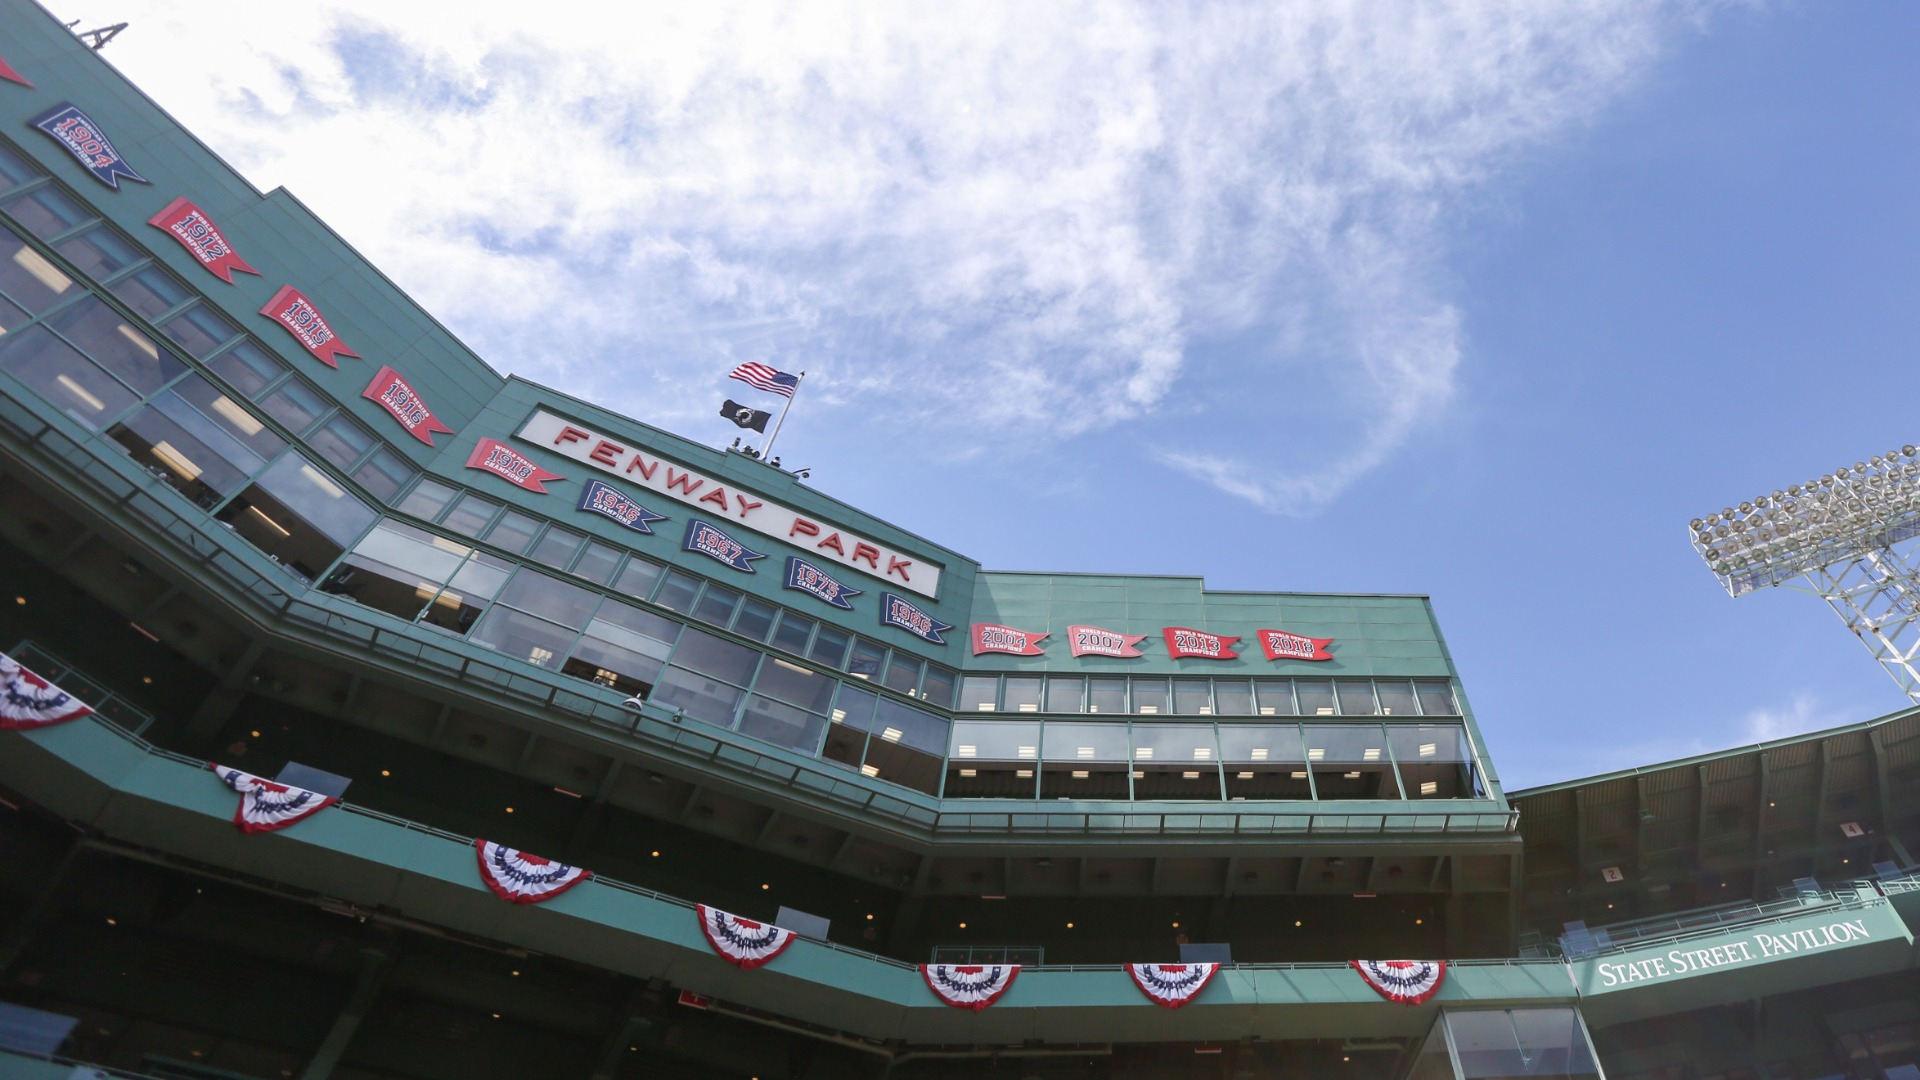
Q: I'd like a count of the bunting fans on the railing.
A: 7